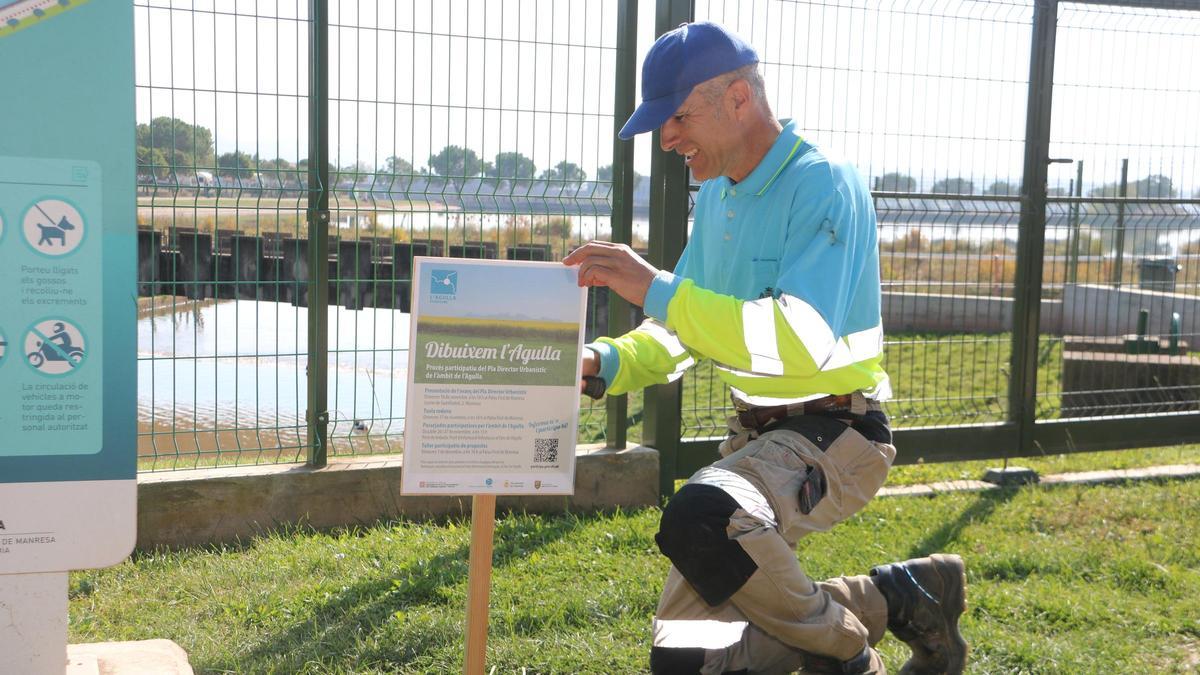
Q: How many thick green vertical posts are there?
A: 4